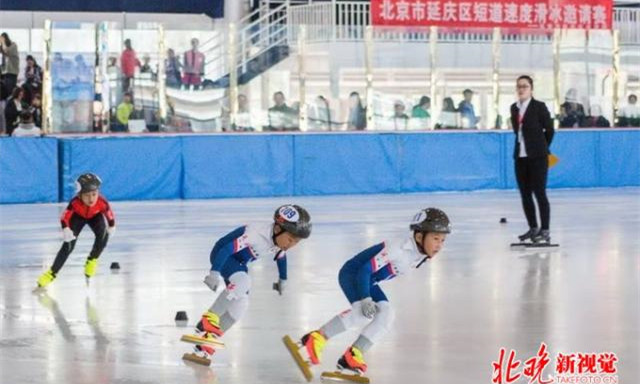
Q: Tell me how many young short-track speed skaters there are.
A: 3